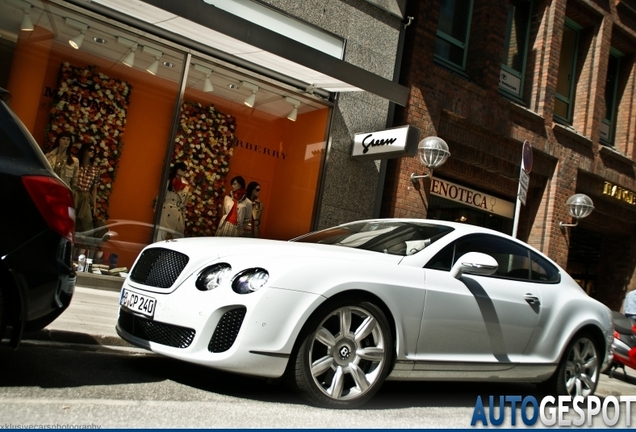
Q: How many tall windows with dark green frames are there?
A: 4